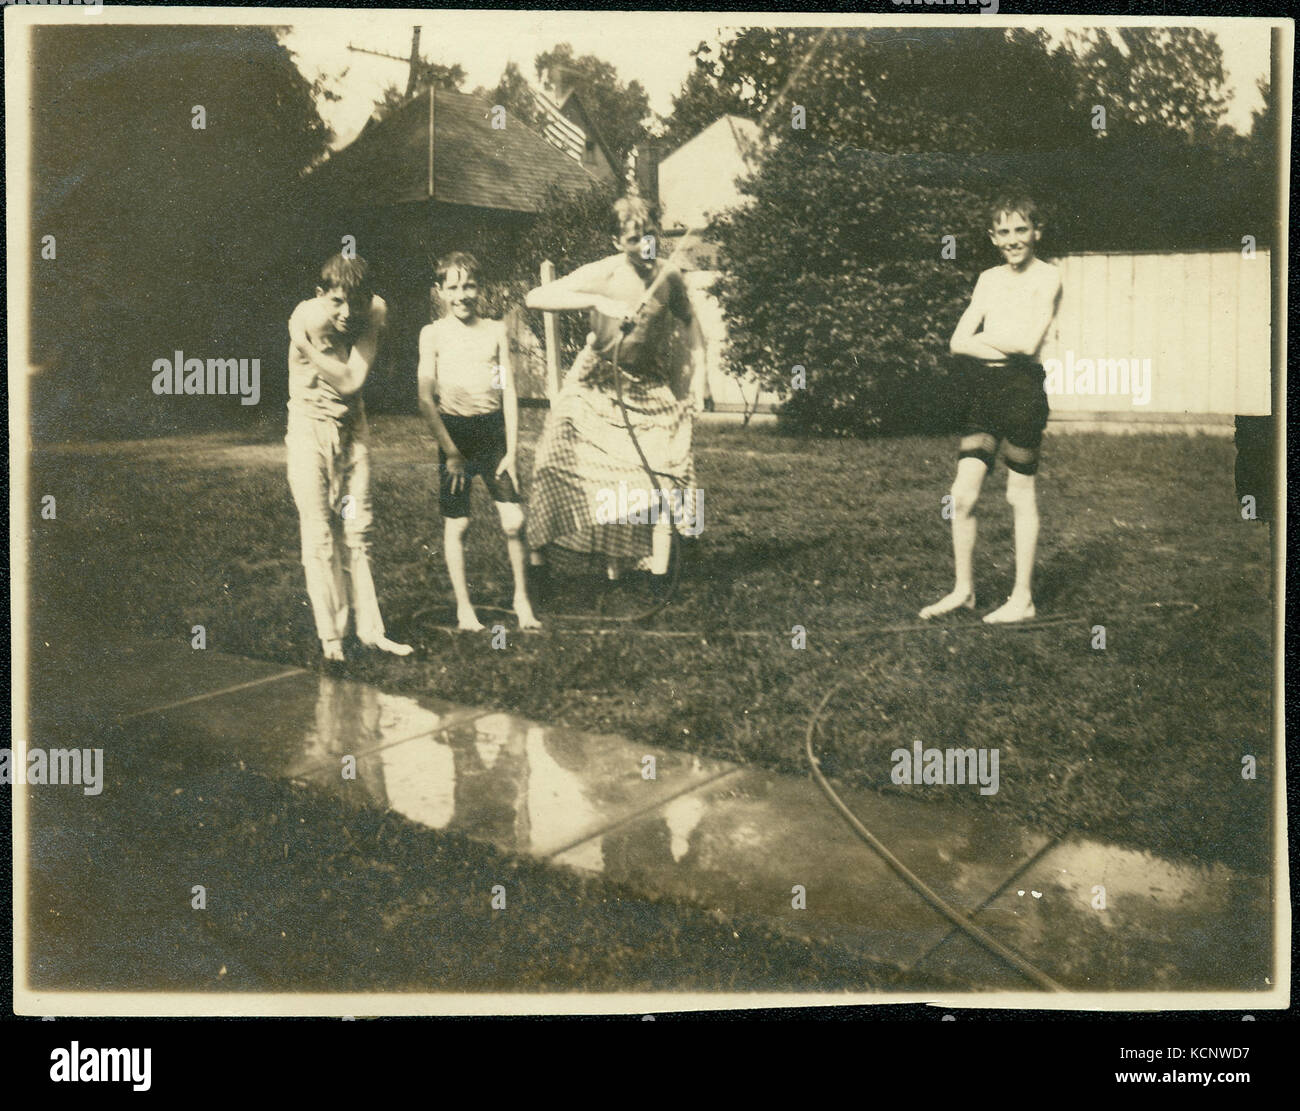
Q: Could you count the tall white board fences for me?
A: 1